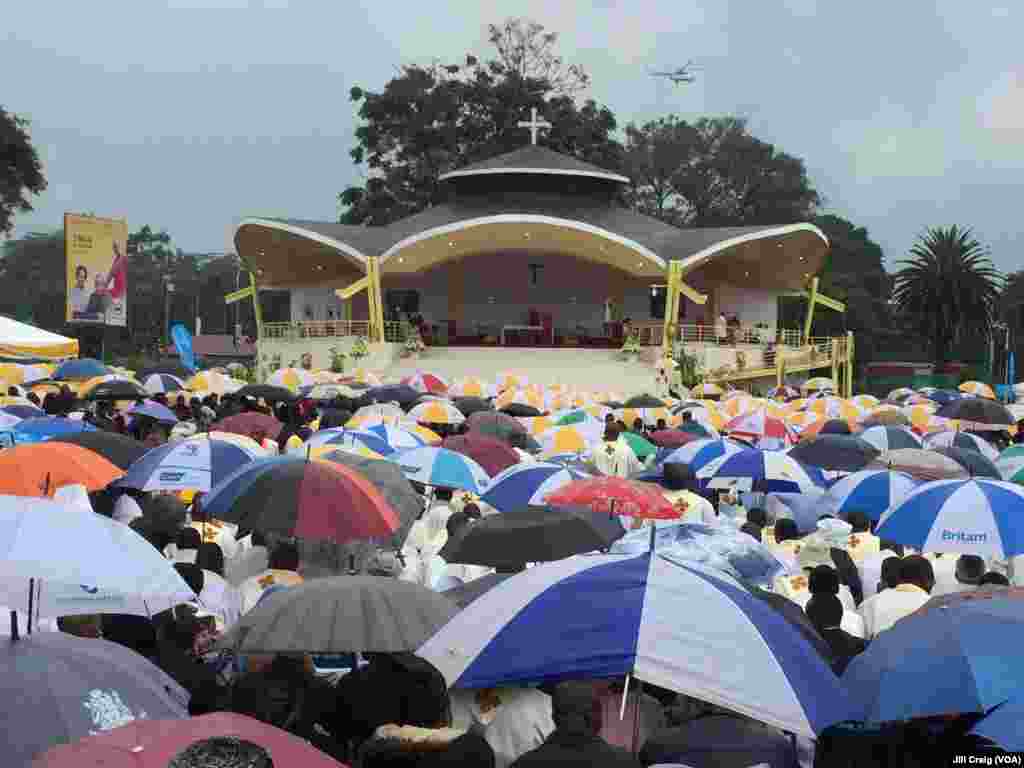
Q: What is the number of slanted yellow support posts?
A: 4